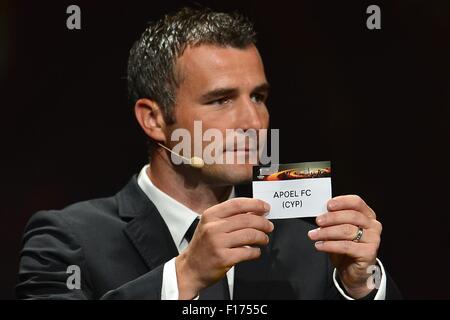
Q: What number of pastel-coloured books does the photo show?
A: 0